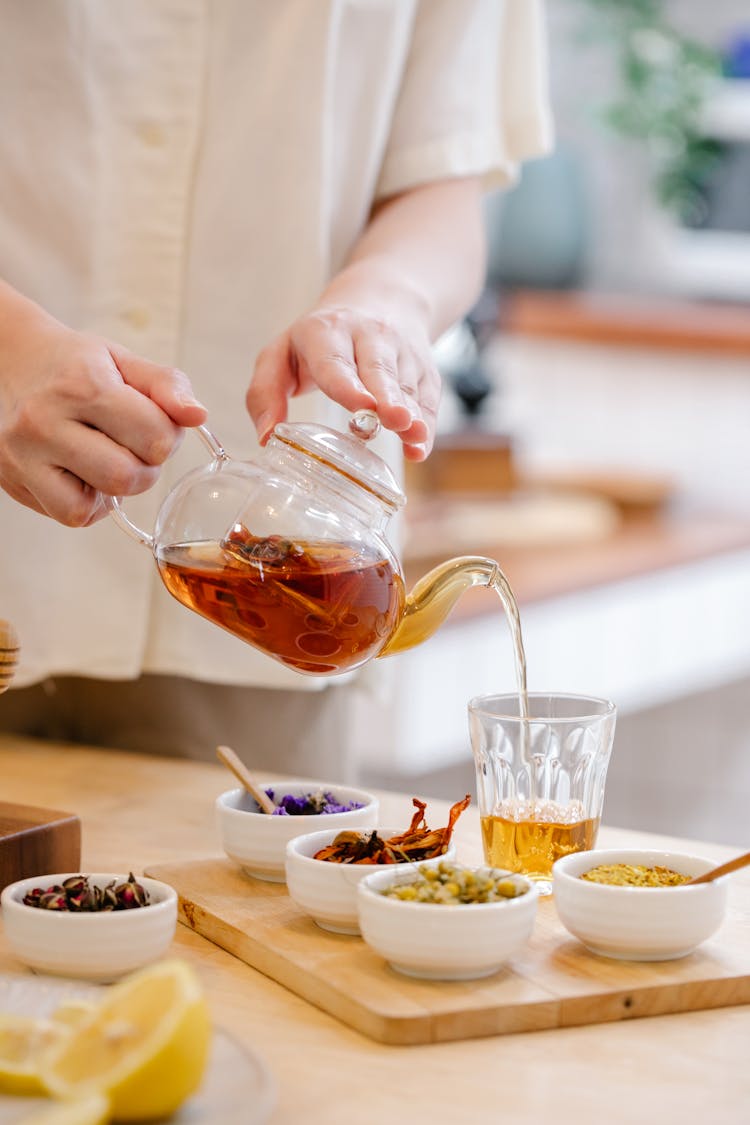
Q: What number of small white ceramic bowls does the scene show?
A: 5